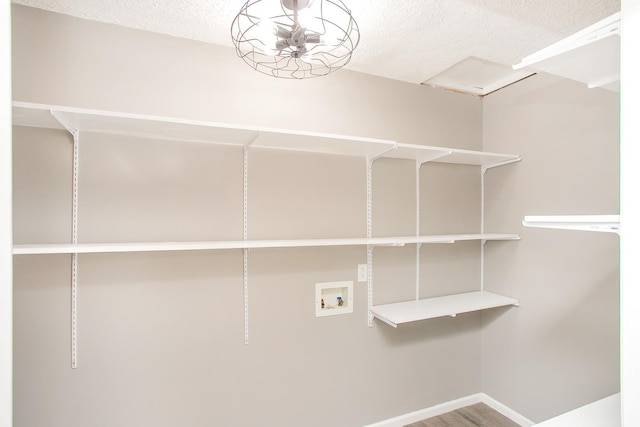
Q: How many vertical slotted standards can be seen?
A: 5